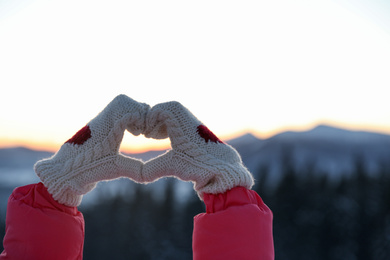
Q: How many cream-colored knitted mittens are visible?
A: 2